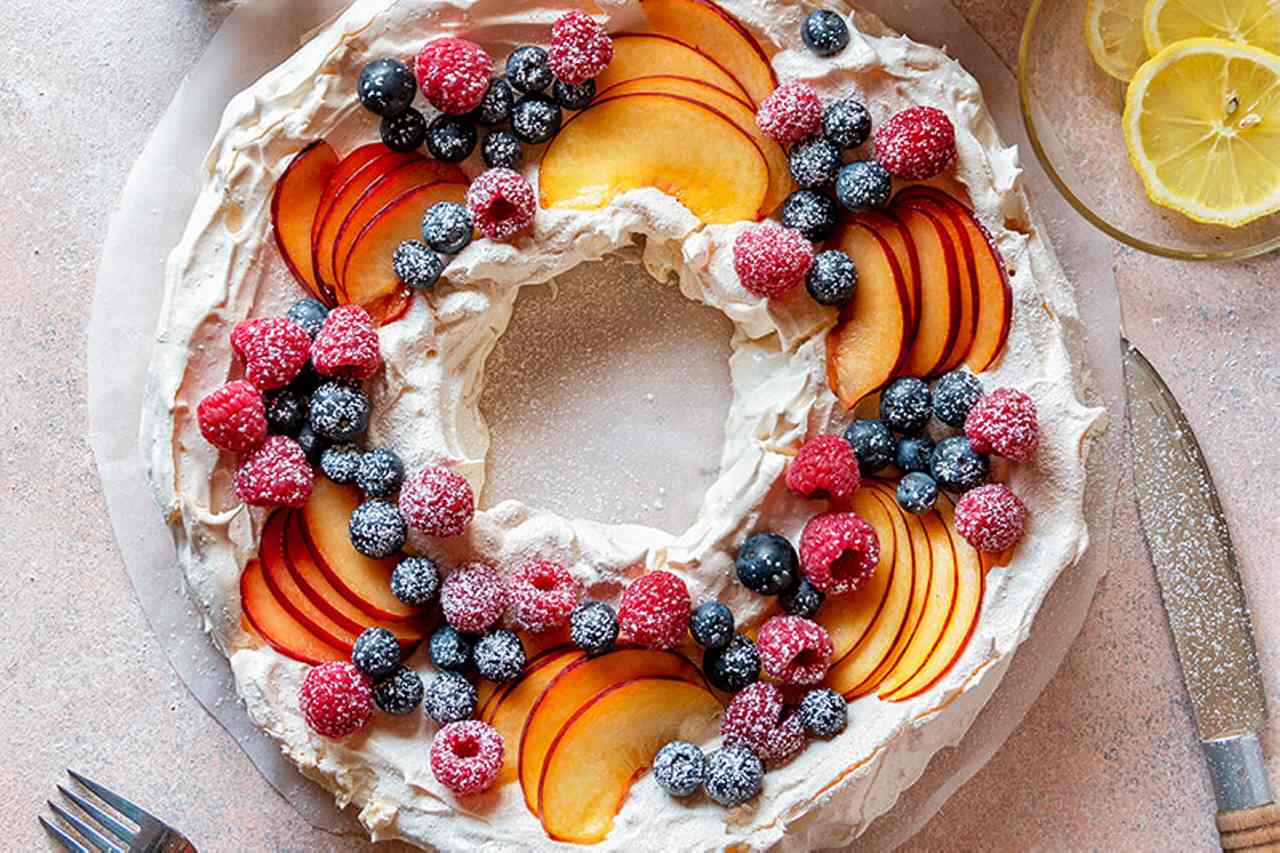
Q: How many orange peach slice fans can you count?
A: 6